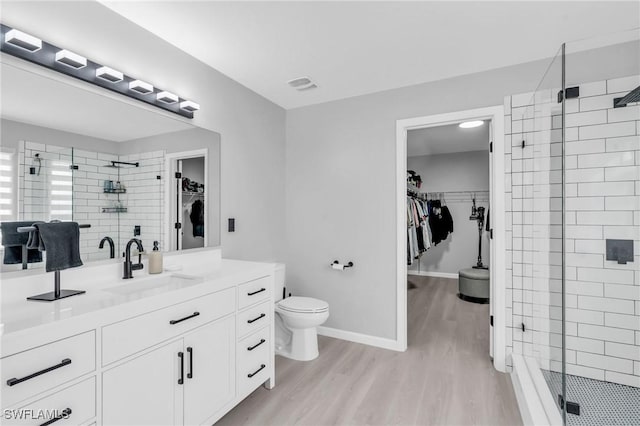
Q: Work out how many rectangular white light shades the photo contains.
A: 6